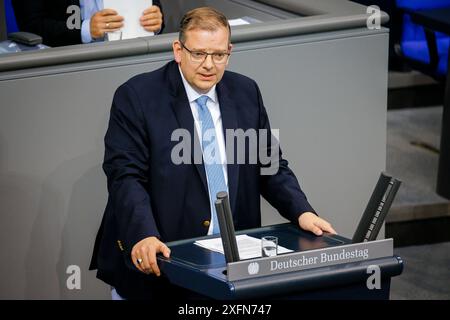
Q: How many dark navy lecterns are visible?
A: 1